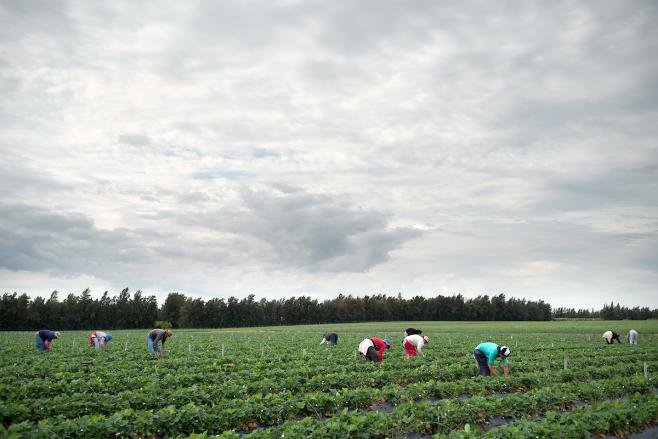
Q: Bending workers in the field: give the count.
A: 10